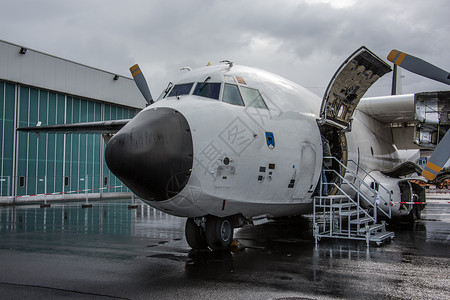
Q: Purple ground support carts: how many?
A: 0